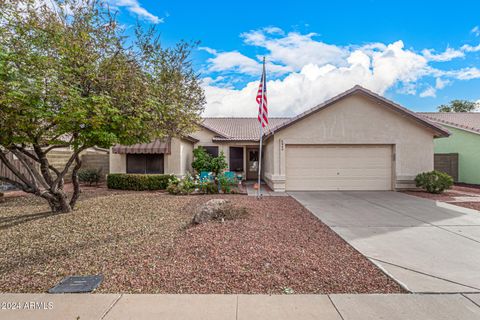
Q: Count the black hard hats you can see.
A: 0